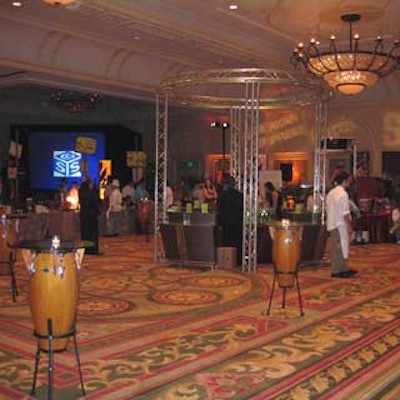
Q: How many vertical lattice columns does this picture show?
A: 4